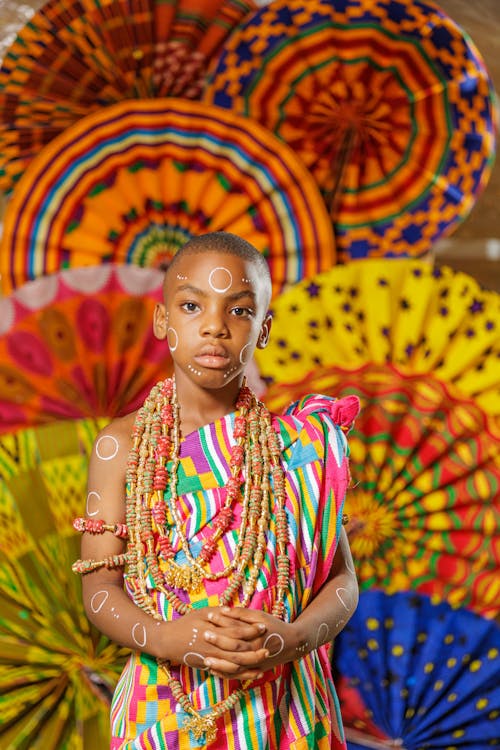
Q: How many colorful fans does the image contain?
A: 8